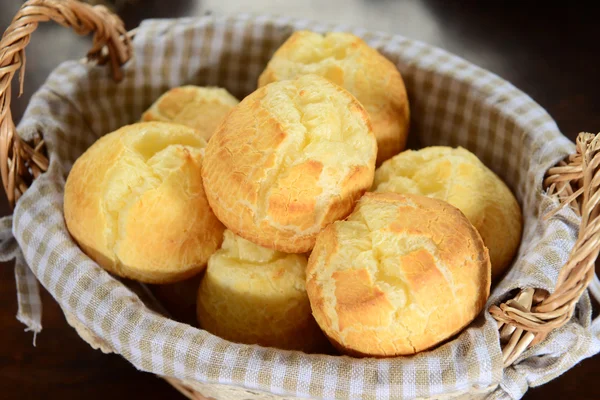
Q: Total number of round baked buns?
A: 7